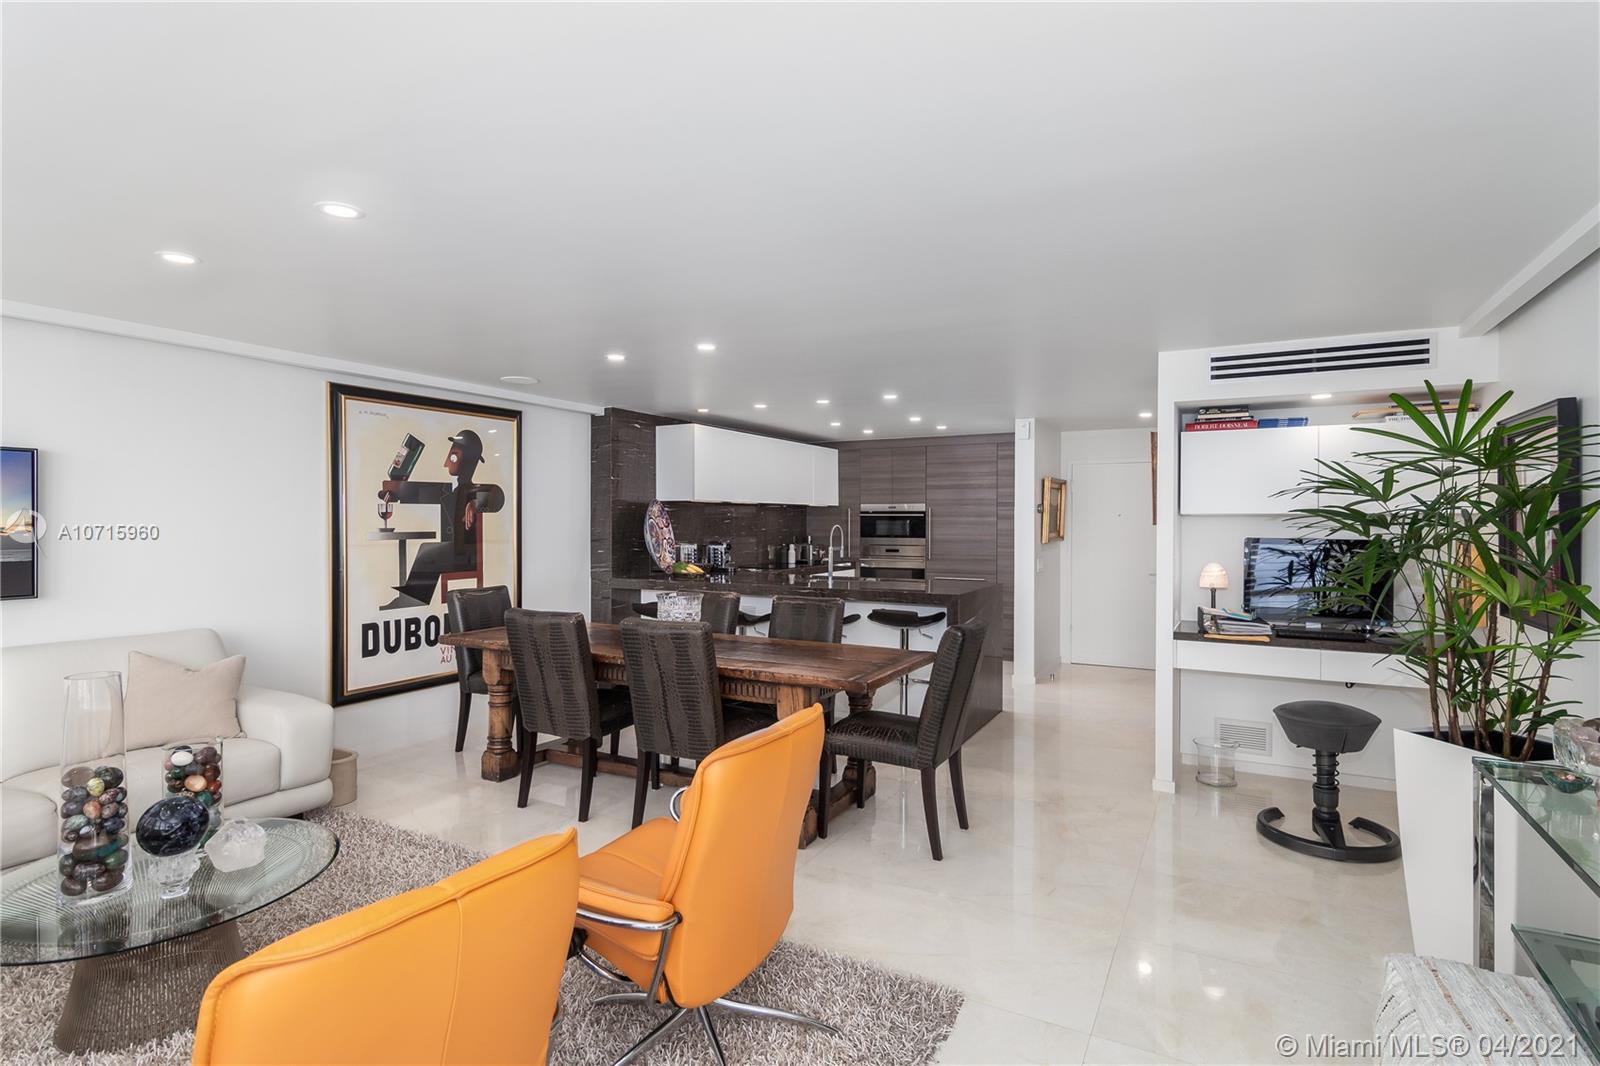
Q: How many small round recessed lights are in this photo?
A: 14